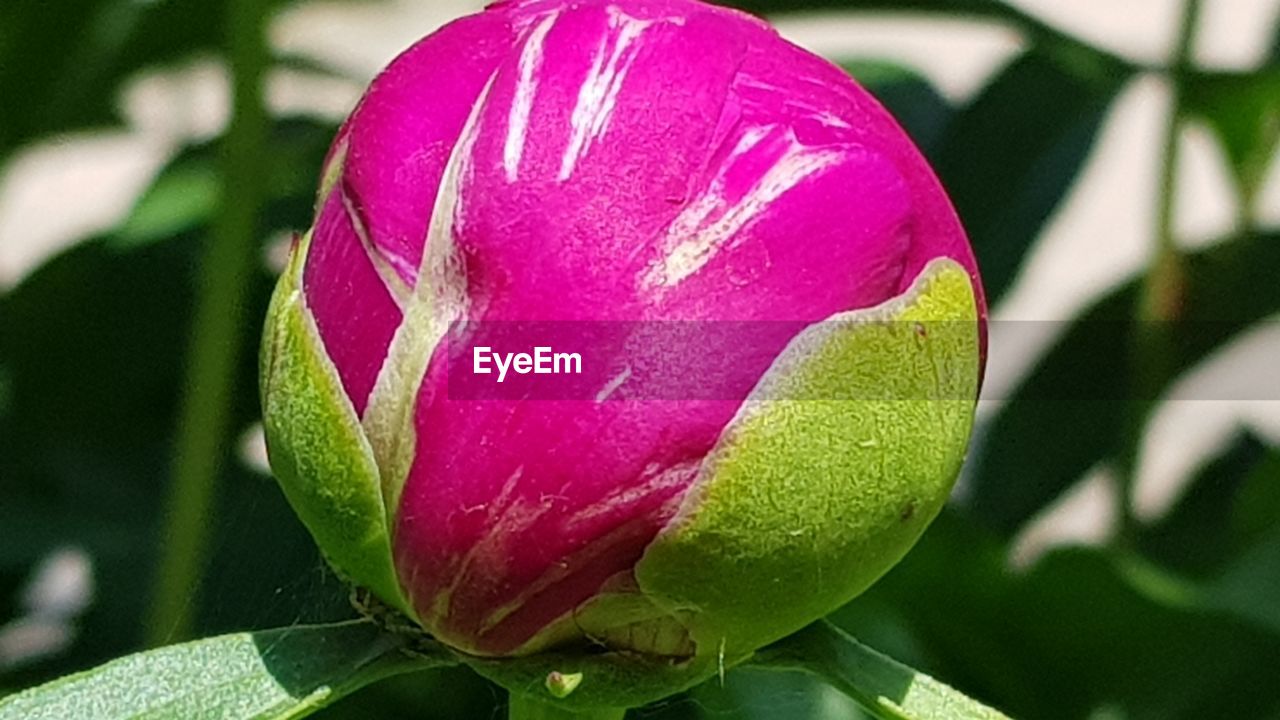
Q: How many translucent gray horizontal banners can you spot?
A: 1